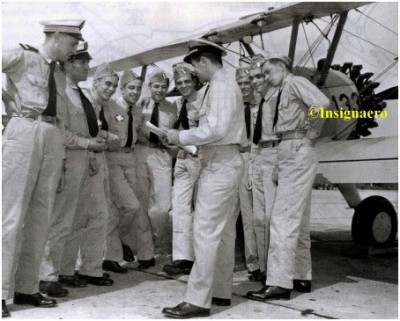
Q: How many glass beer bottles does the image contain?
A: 0